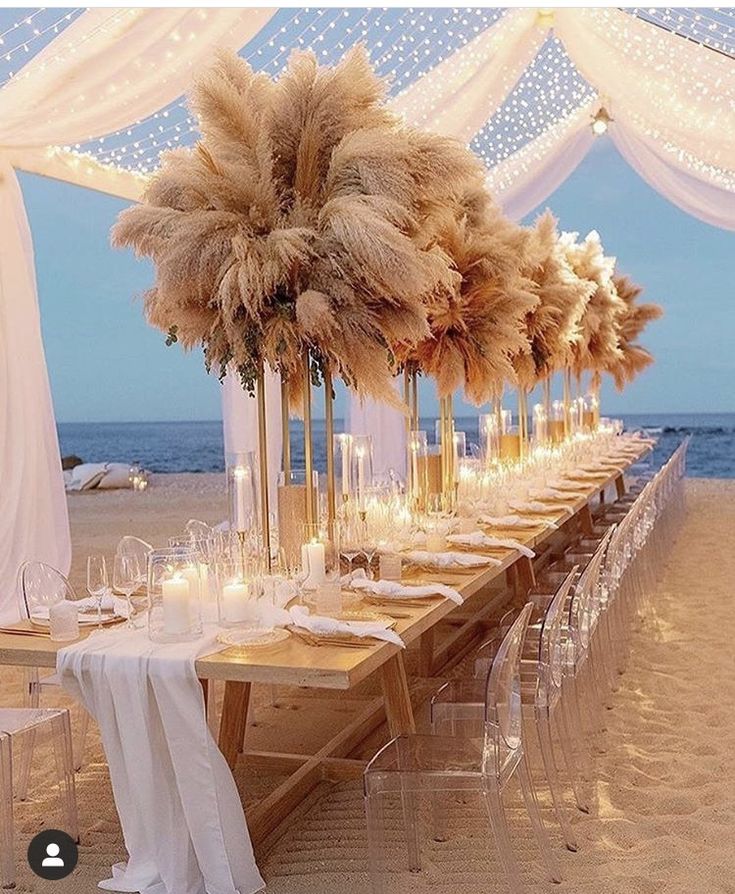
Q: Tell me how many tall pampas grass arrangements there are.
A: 5